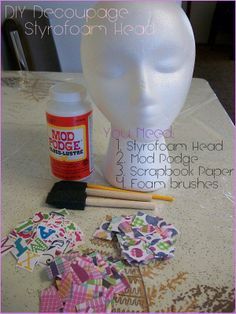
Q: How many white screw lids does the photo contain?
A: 1